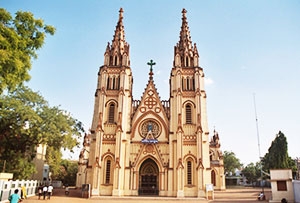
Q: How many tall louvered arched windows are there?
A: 4